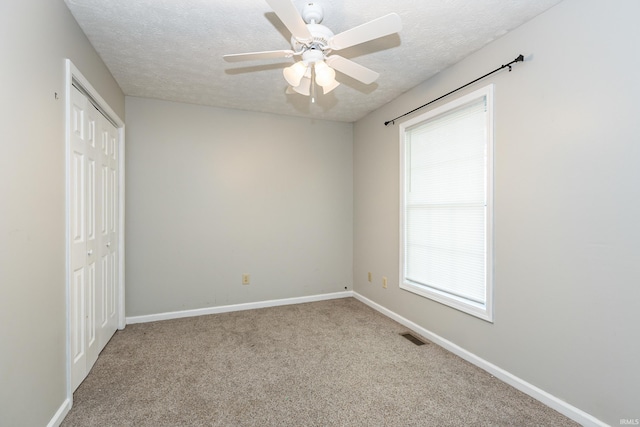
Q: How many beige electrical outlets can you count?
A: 3